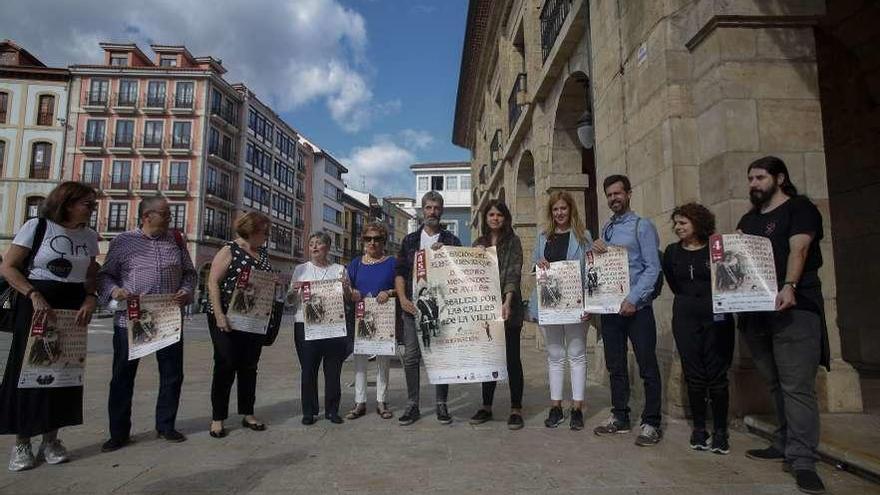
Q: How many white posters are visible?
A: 9